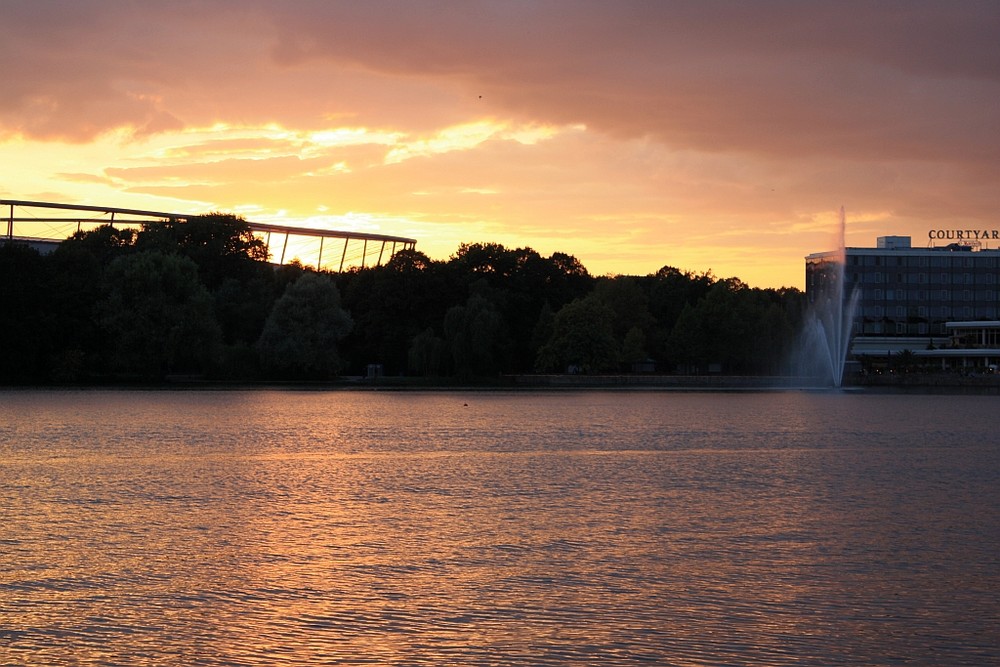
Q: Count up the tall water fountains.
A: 1